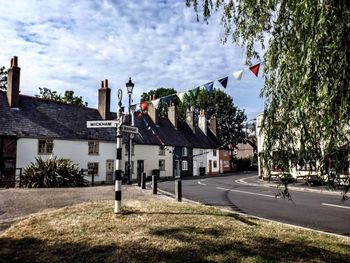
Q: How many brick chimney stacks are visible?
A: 7